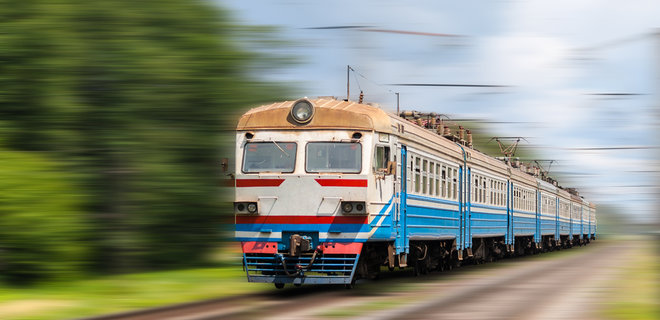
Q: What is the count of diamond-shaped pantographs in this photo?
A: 2